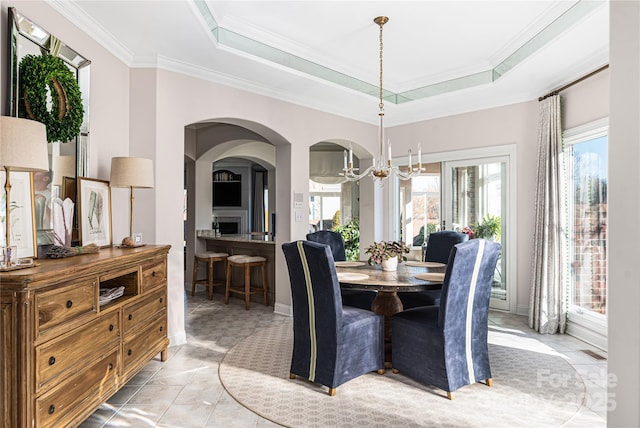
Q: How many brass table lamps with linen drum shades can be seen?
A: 2